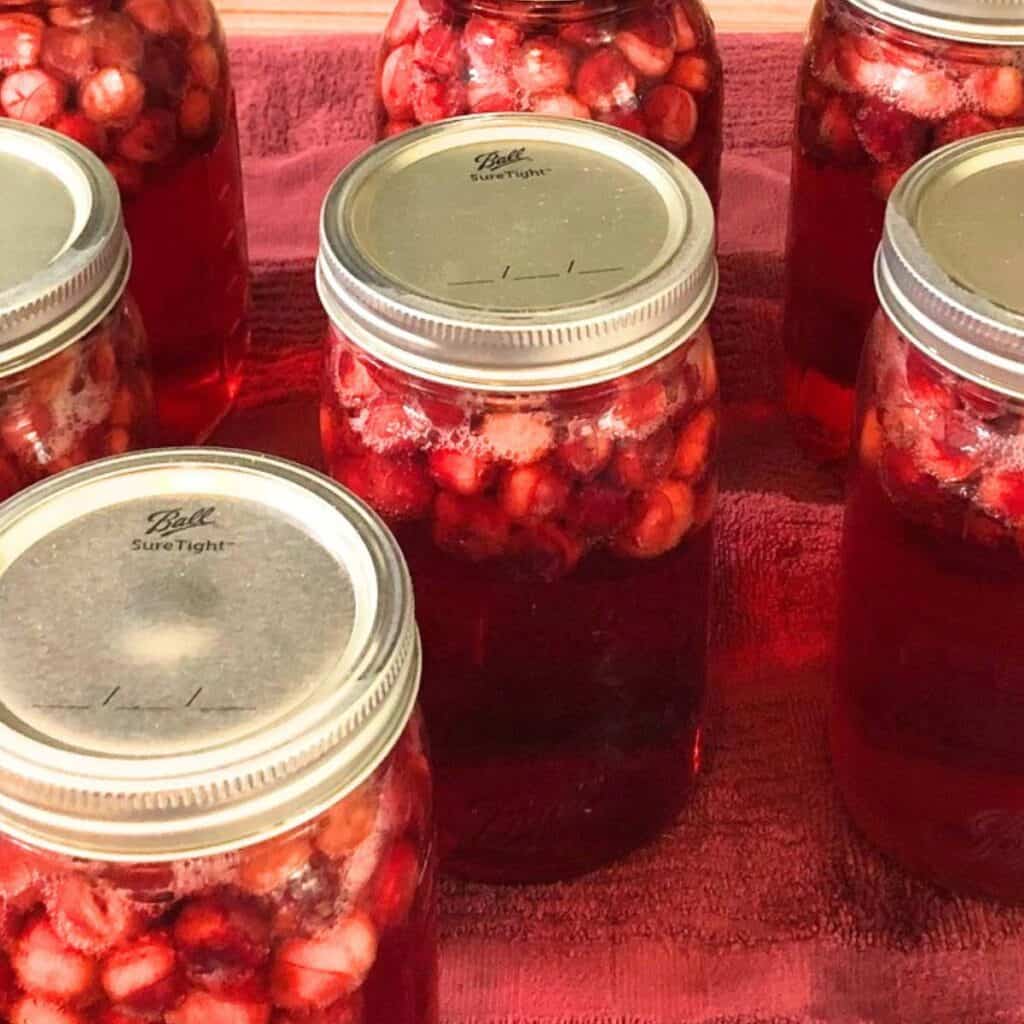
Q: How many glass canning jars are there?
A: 7